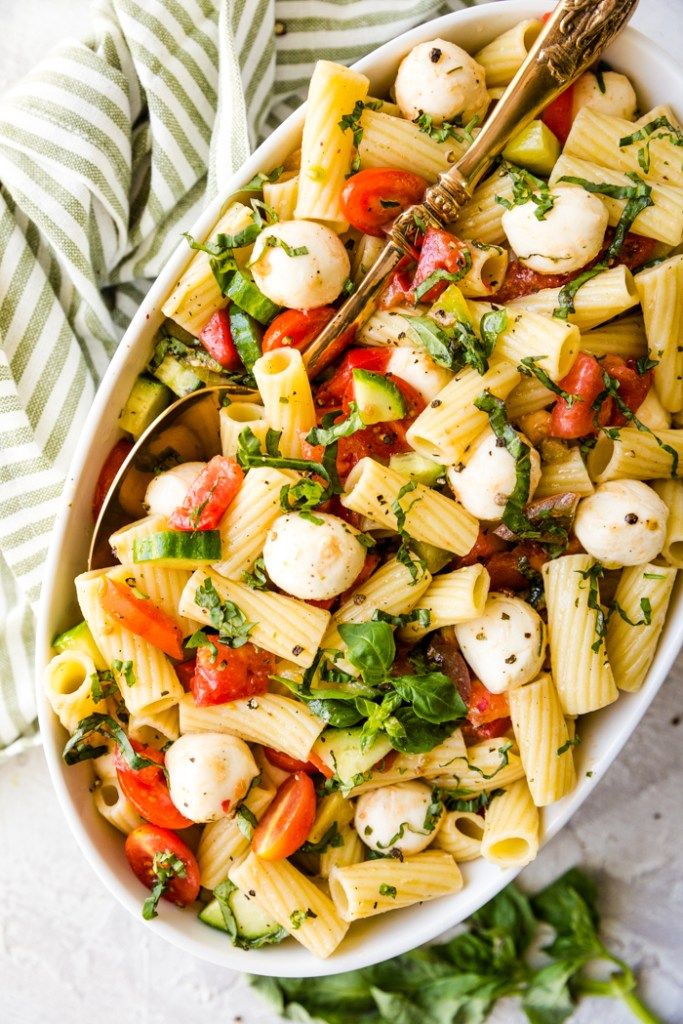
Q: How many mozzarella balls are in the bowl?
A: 12